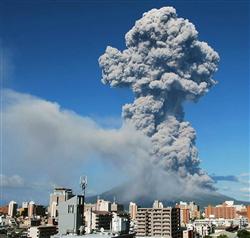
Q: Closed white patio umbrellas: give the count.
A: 0